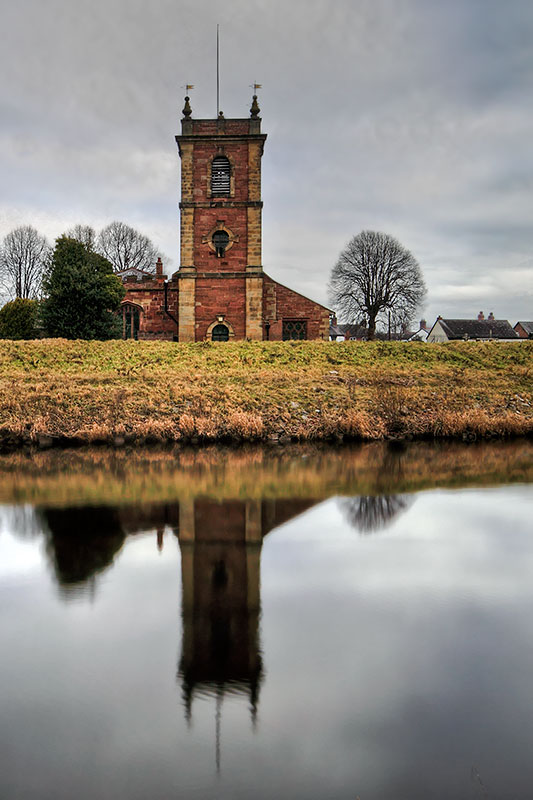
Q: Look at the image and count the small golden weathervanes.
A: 2